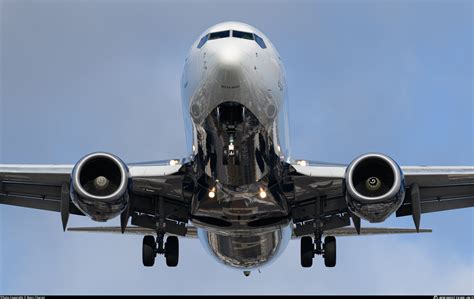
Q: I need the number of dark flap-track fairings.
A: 4